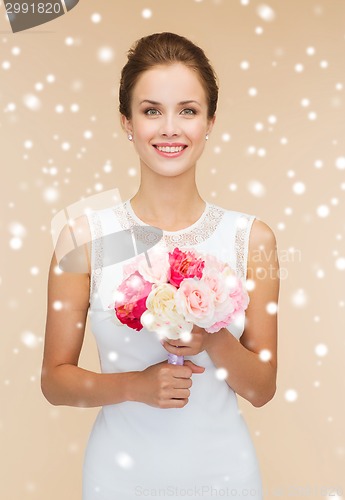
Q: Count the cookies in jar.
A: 0